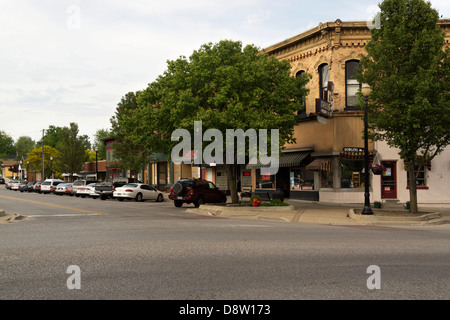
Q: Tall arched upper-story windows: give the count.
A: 3